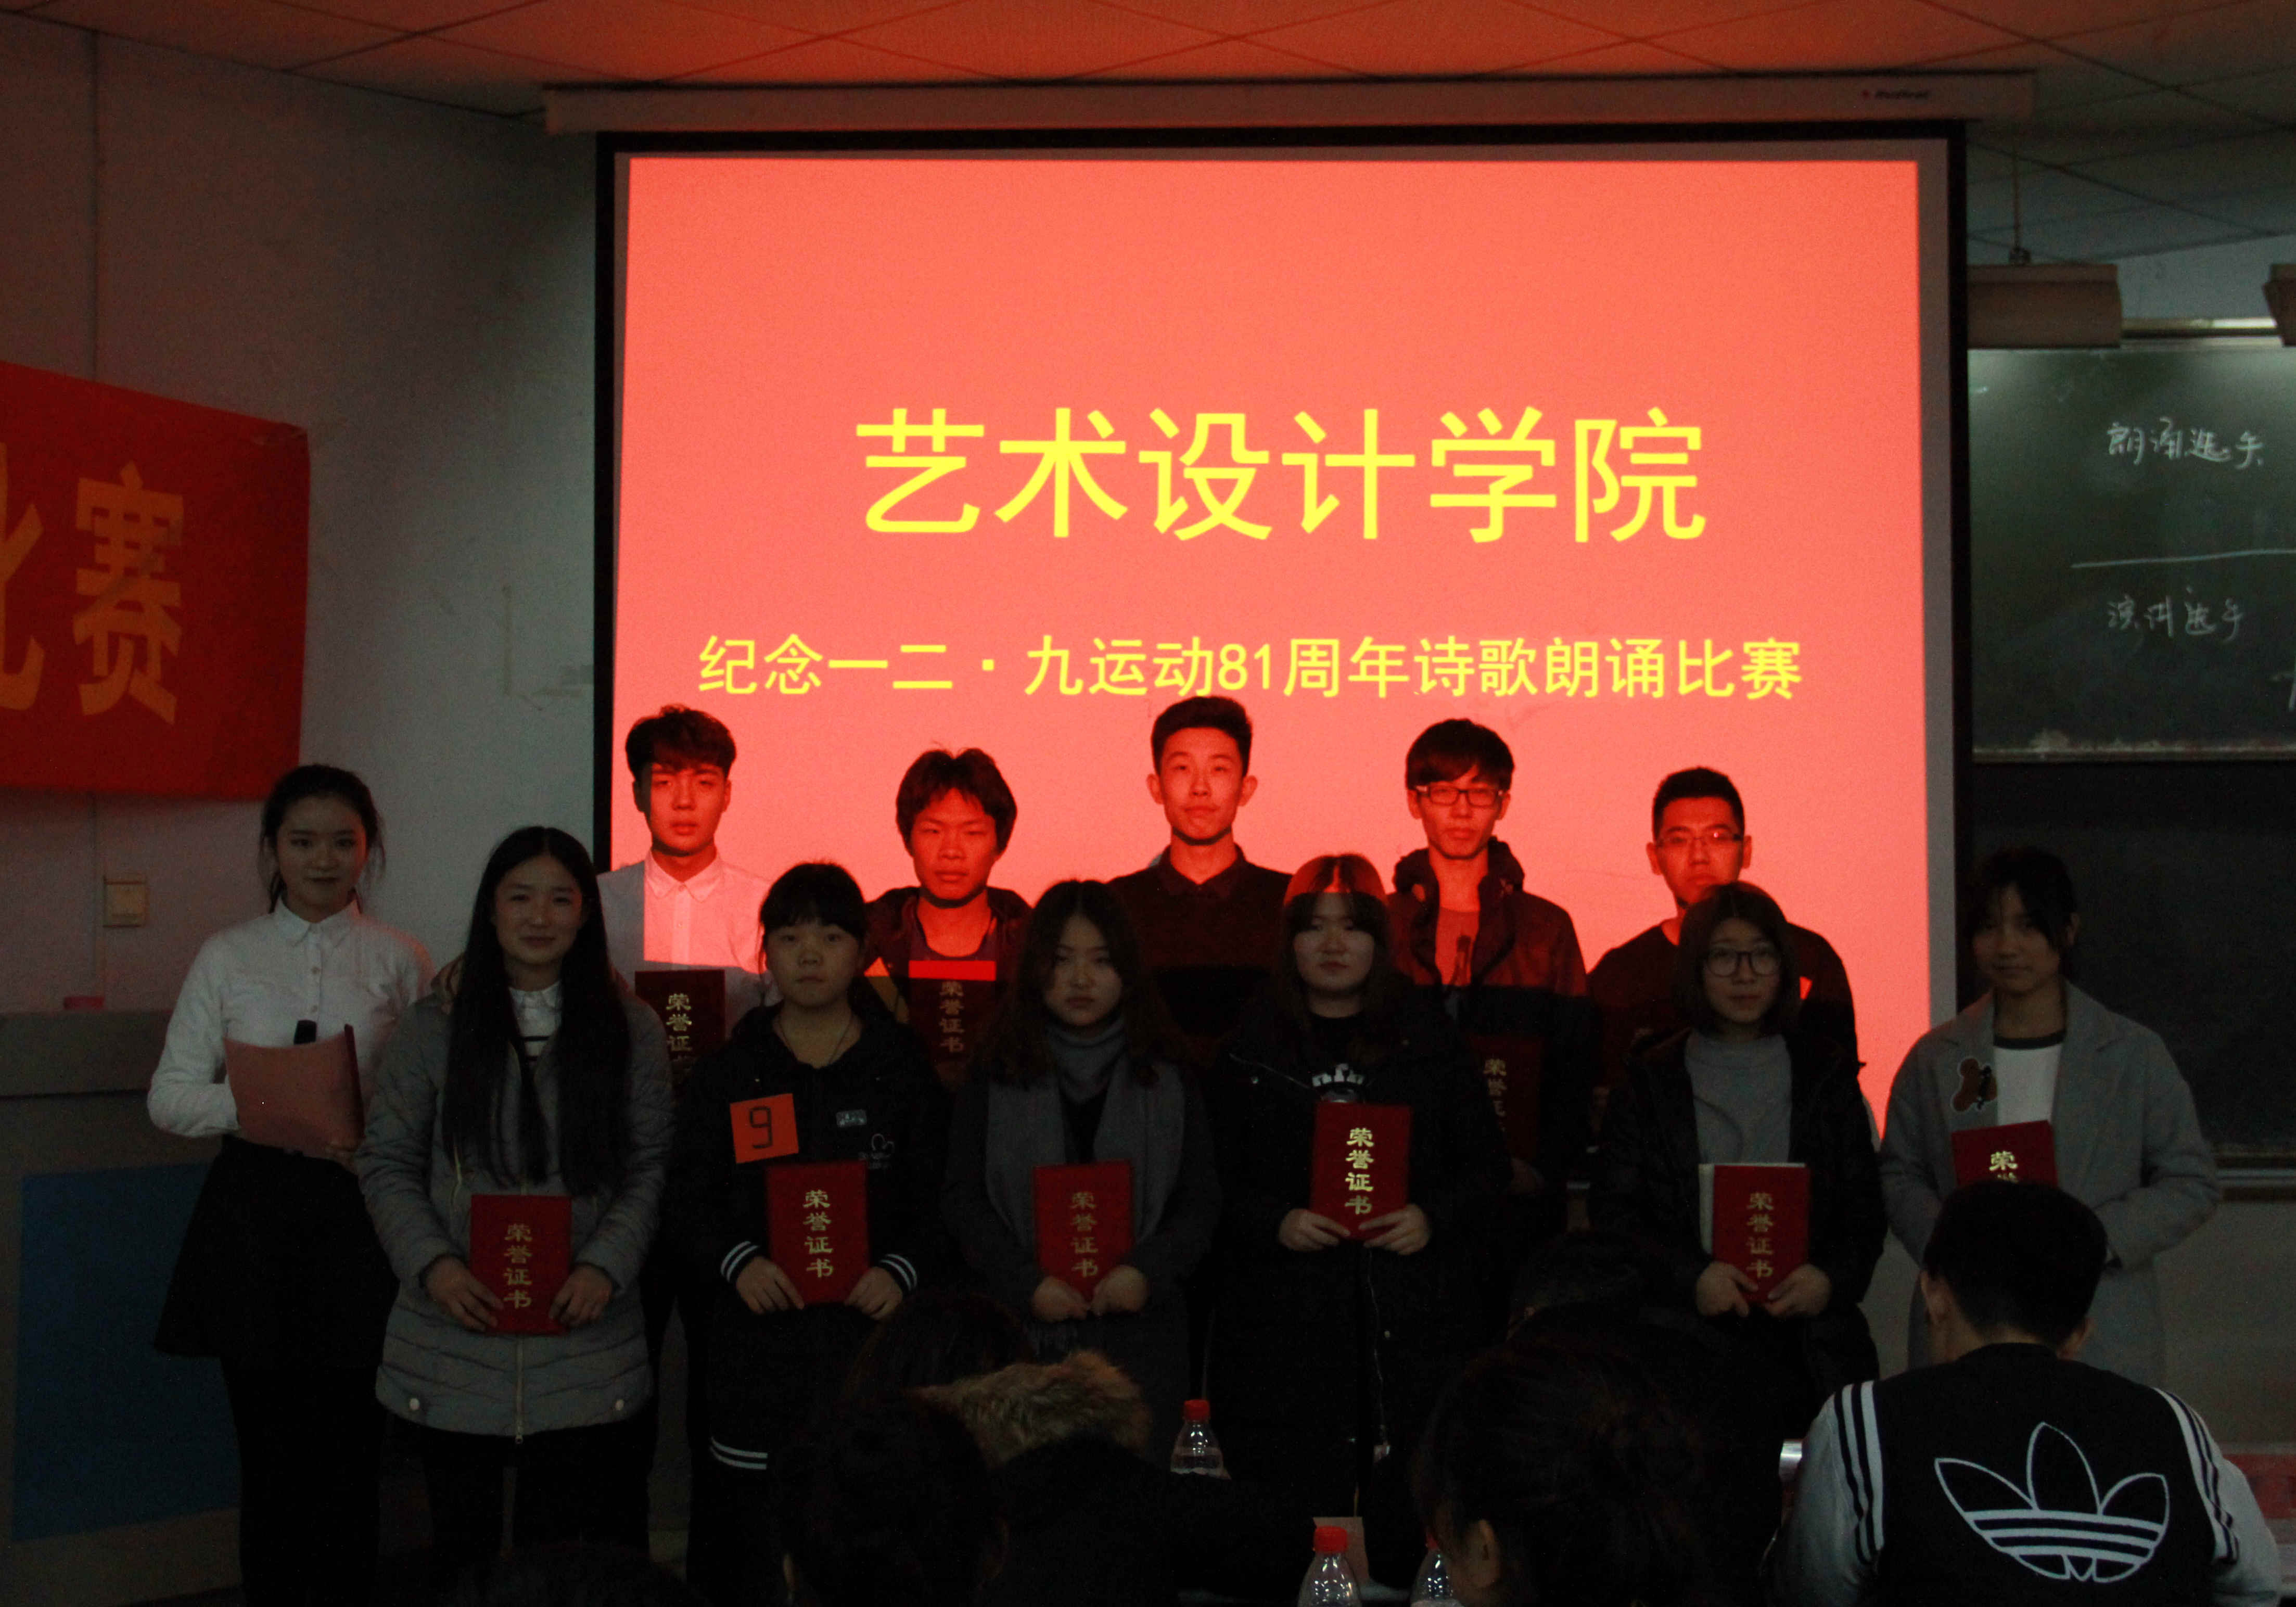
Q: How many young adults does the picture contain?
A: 12